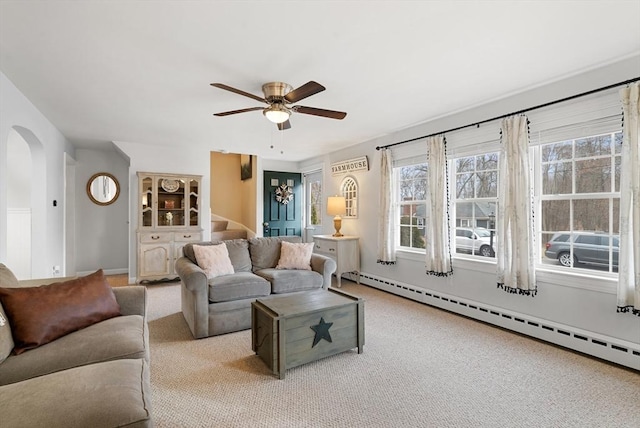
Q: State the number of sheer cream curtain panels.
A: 4